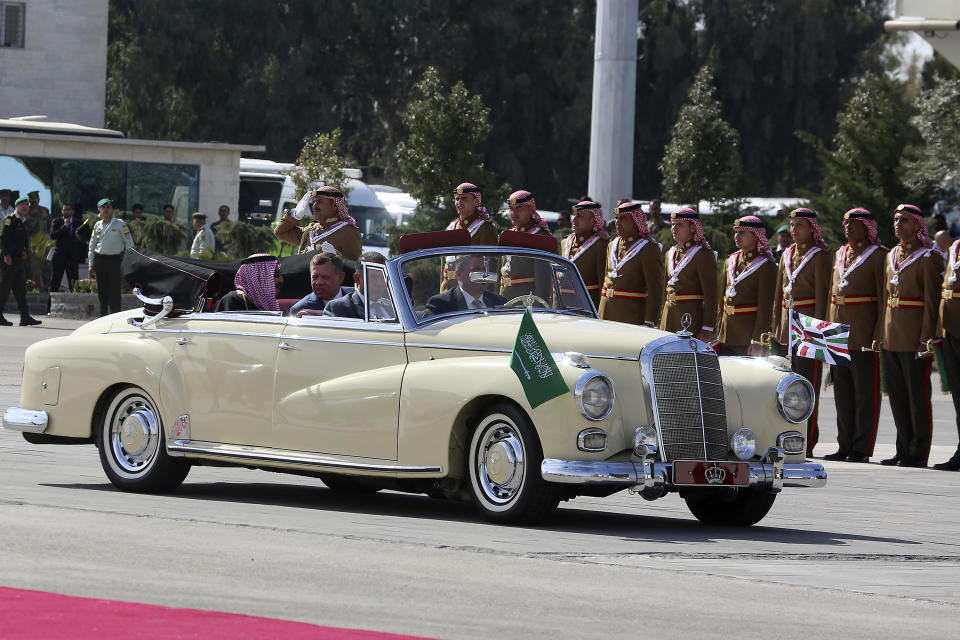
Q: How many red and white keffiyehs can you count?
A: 11